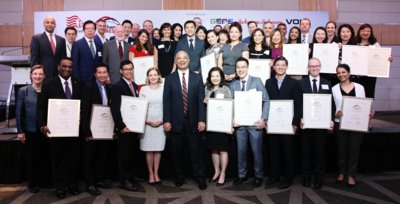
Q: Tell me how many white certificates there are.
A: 15